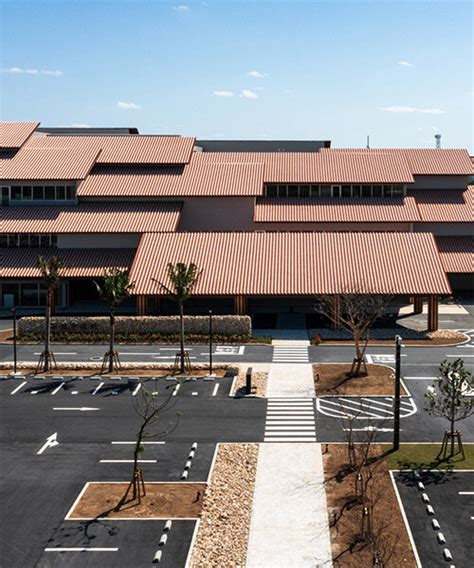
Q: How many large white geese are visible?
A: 0